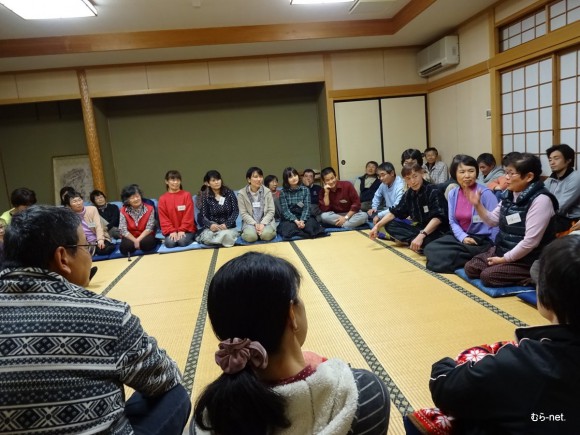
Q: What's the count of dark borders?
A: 4